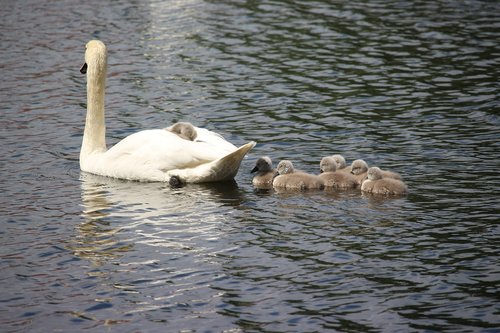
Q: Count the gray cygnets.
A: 7